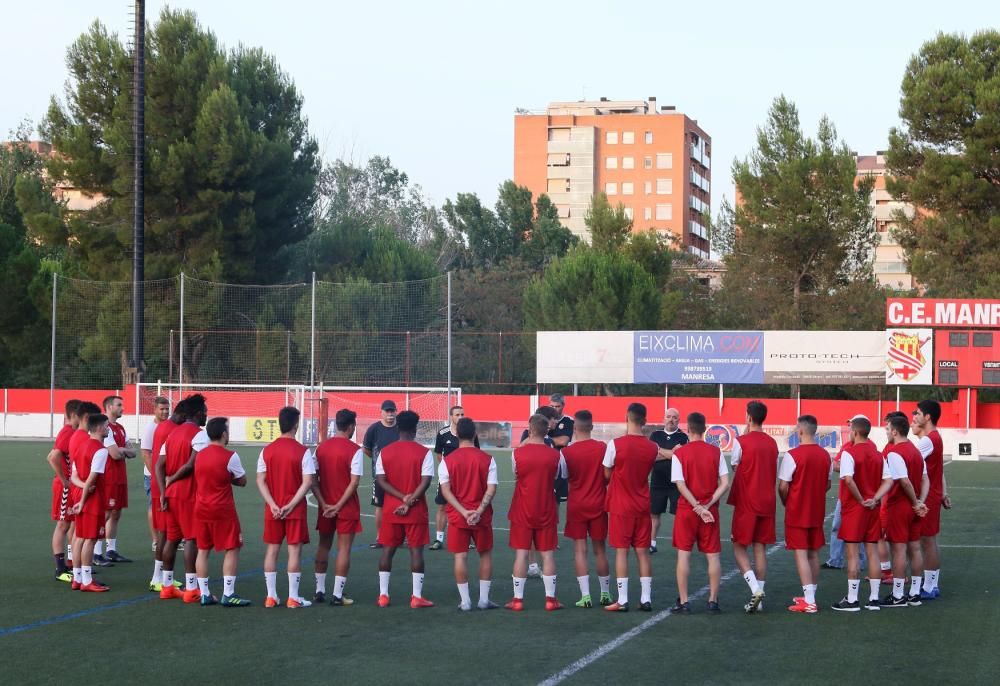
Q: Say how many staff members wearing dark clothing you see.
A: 5